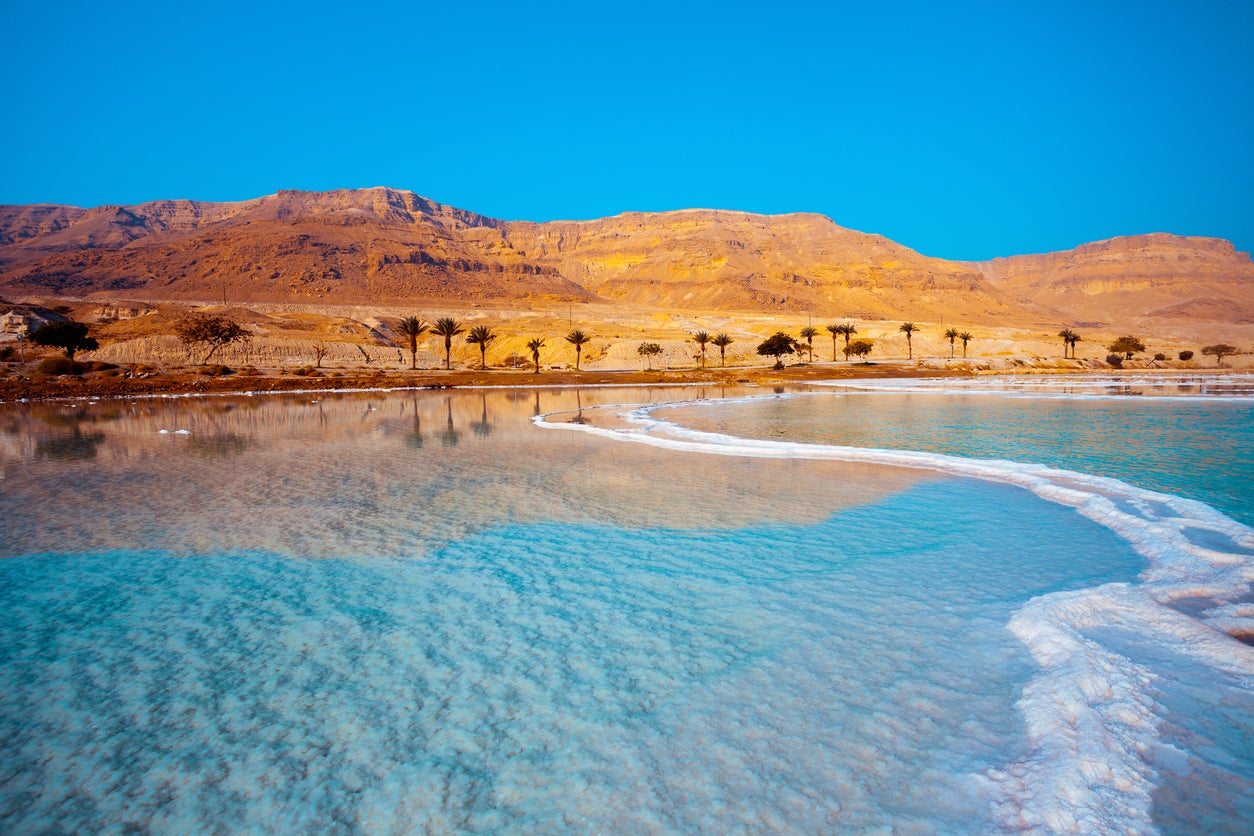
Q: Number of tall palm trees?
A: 15